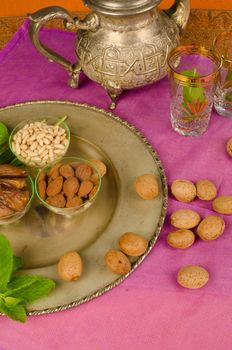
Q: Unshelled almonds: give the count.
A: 13